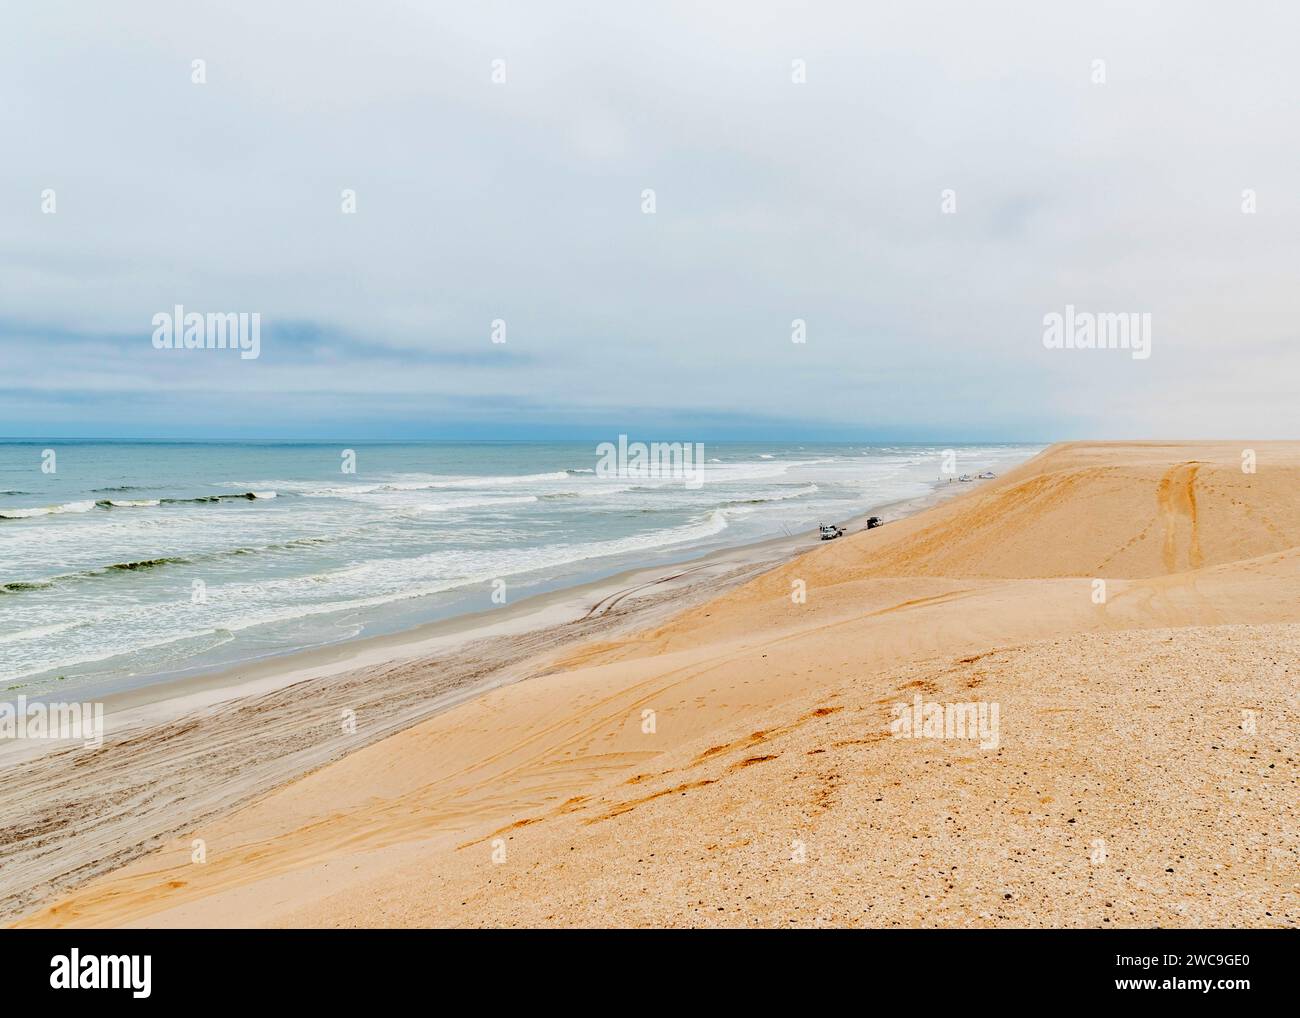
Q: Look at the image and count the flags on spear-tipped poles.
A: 0